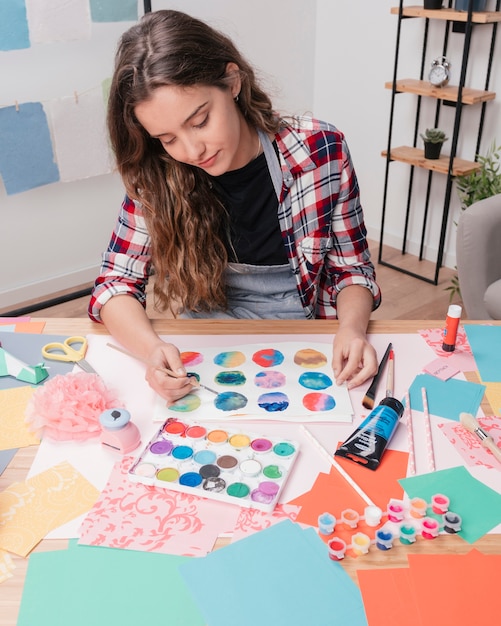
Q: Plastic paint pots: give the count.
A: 12